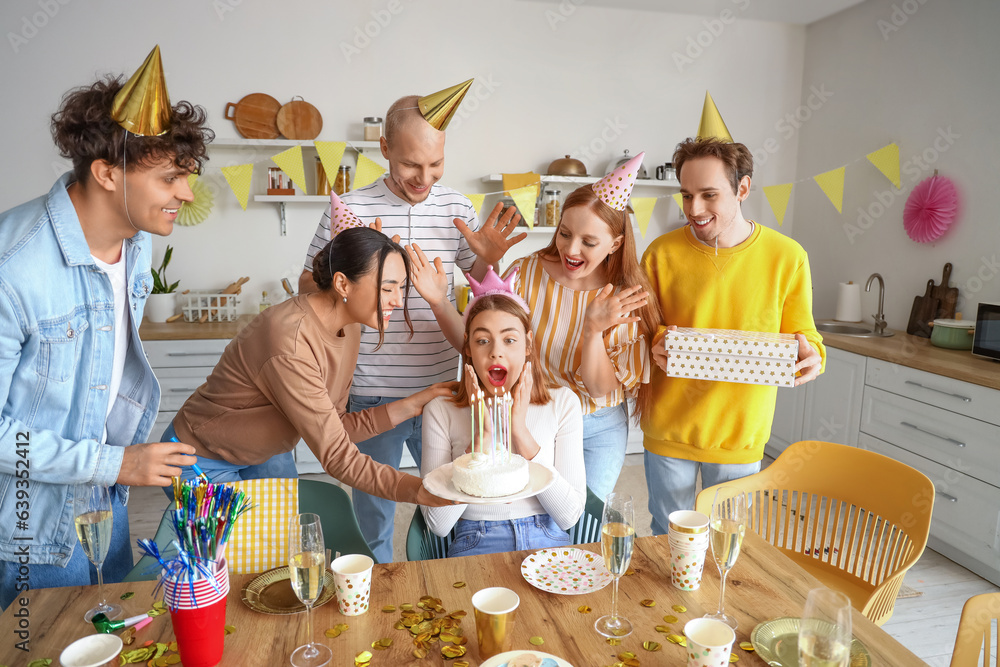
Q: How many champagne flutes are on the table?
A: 5